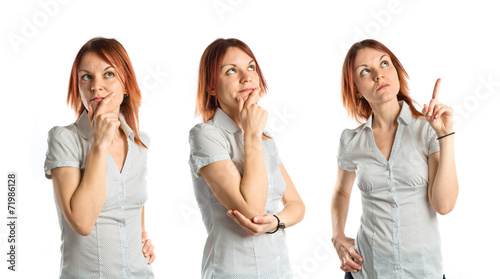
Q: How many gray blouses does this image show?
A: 3